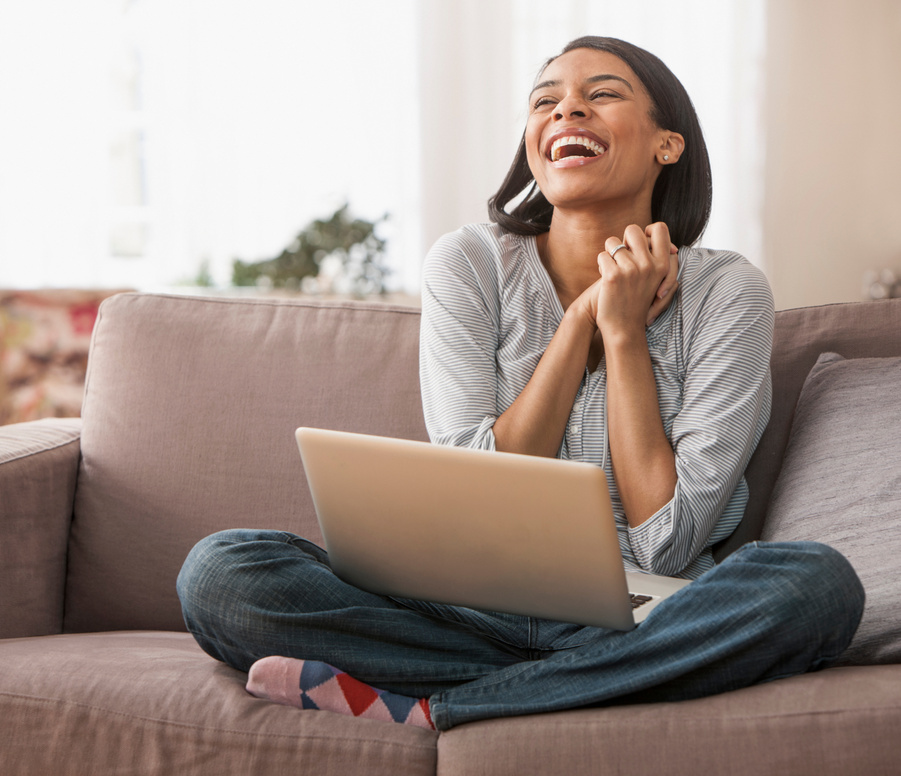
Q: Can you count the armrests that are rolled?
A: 0